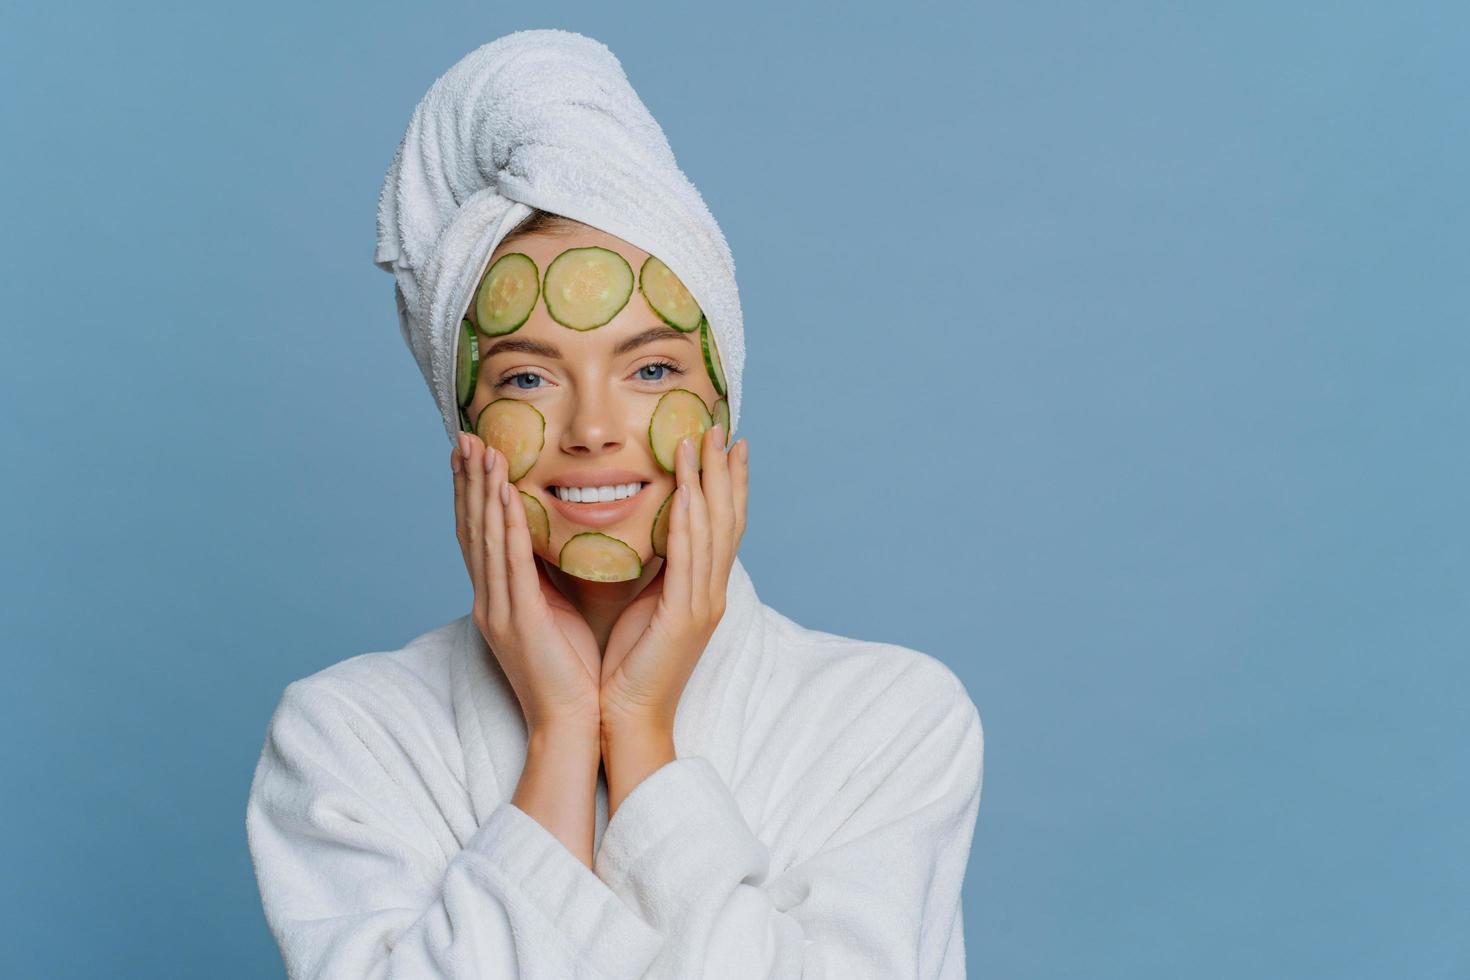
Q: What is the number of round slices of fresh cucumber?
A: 12